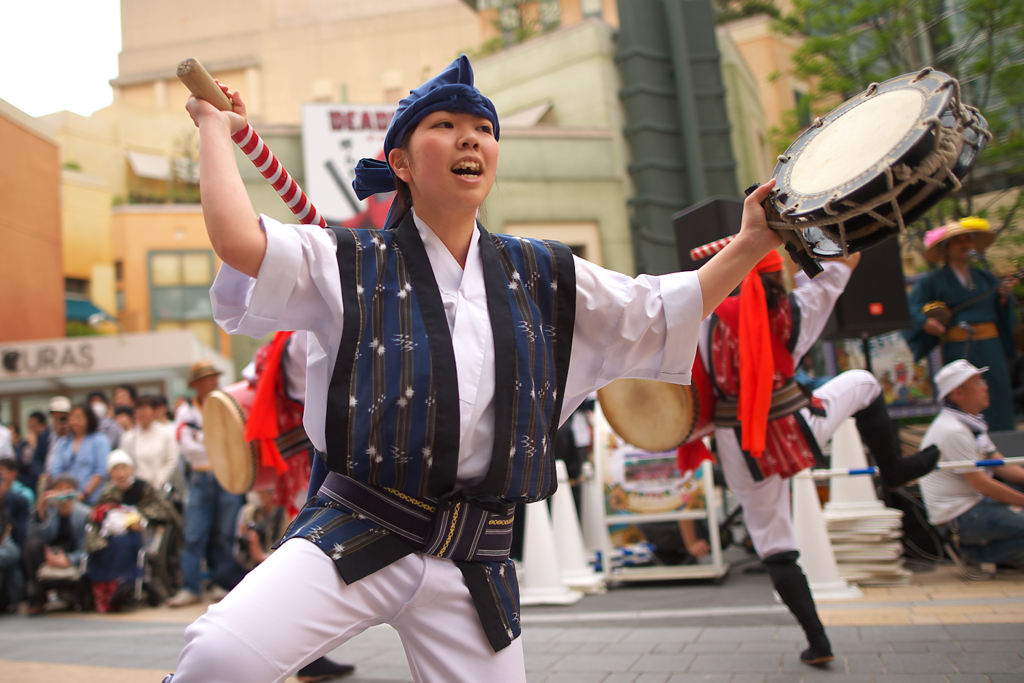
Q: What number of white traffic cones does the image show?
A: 5